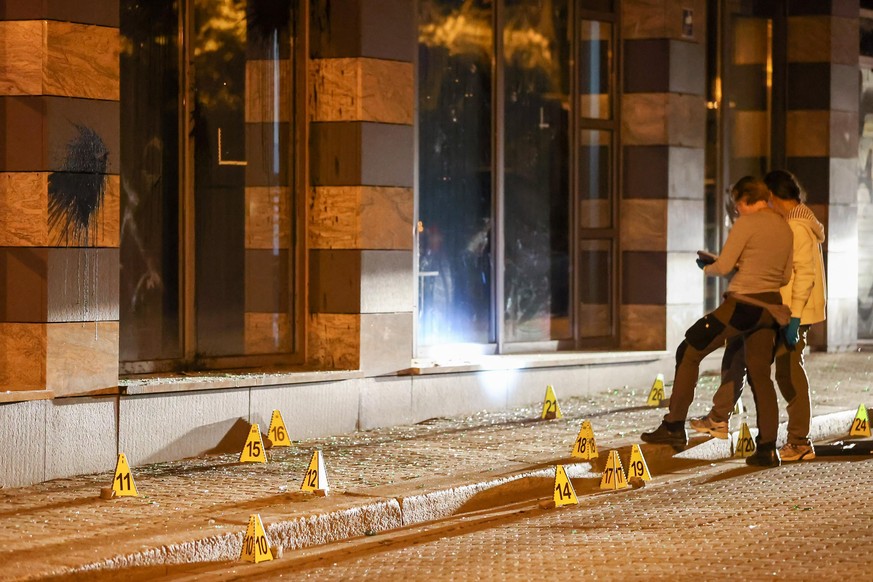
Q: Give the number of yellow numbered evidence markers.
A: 13